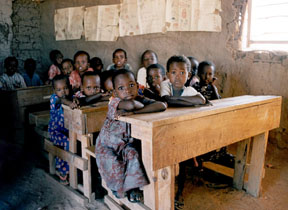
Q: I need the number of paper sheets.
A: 4